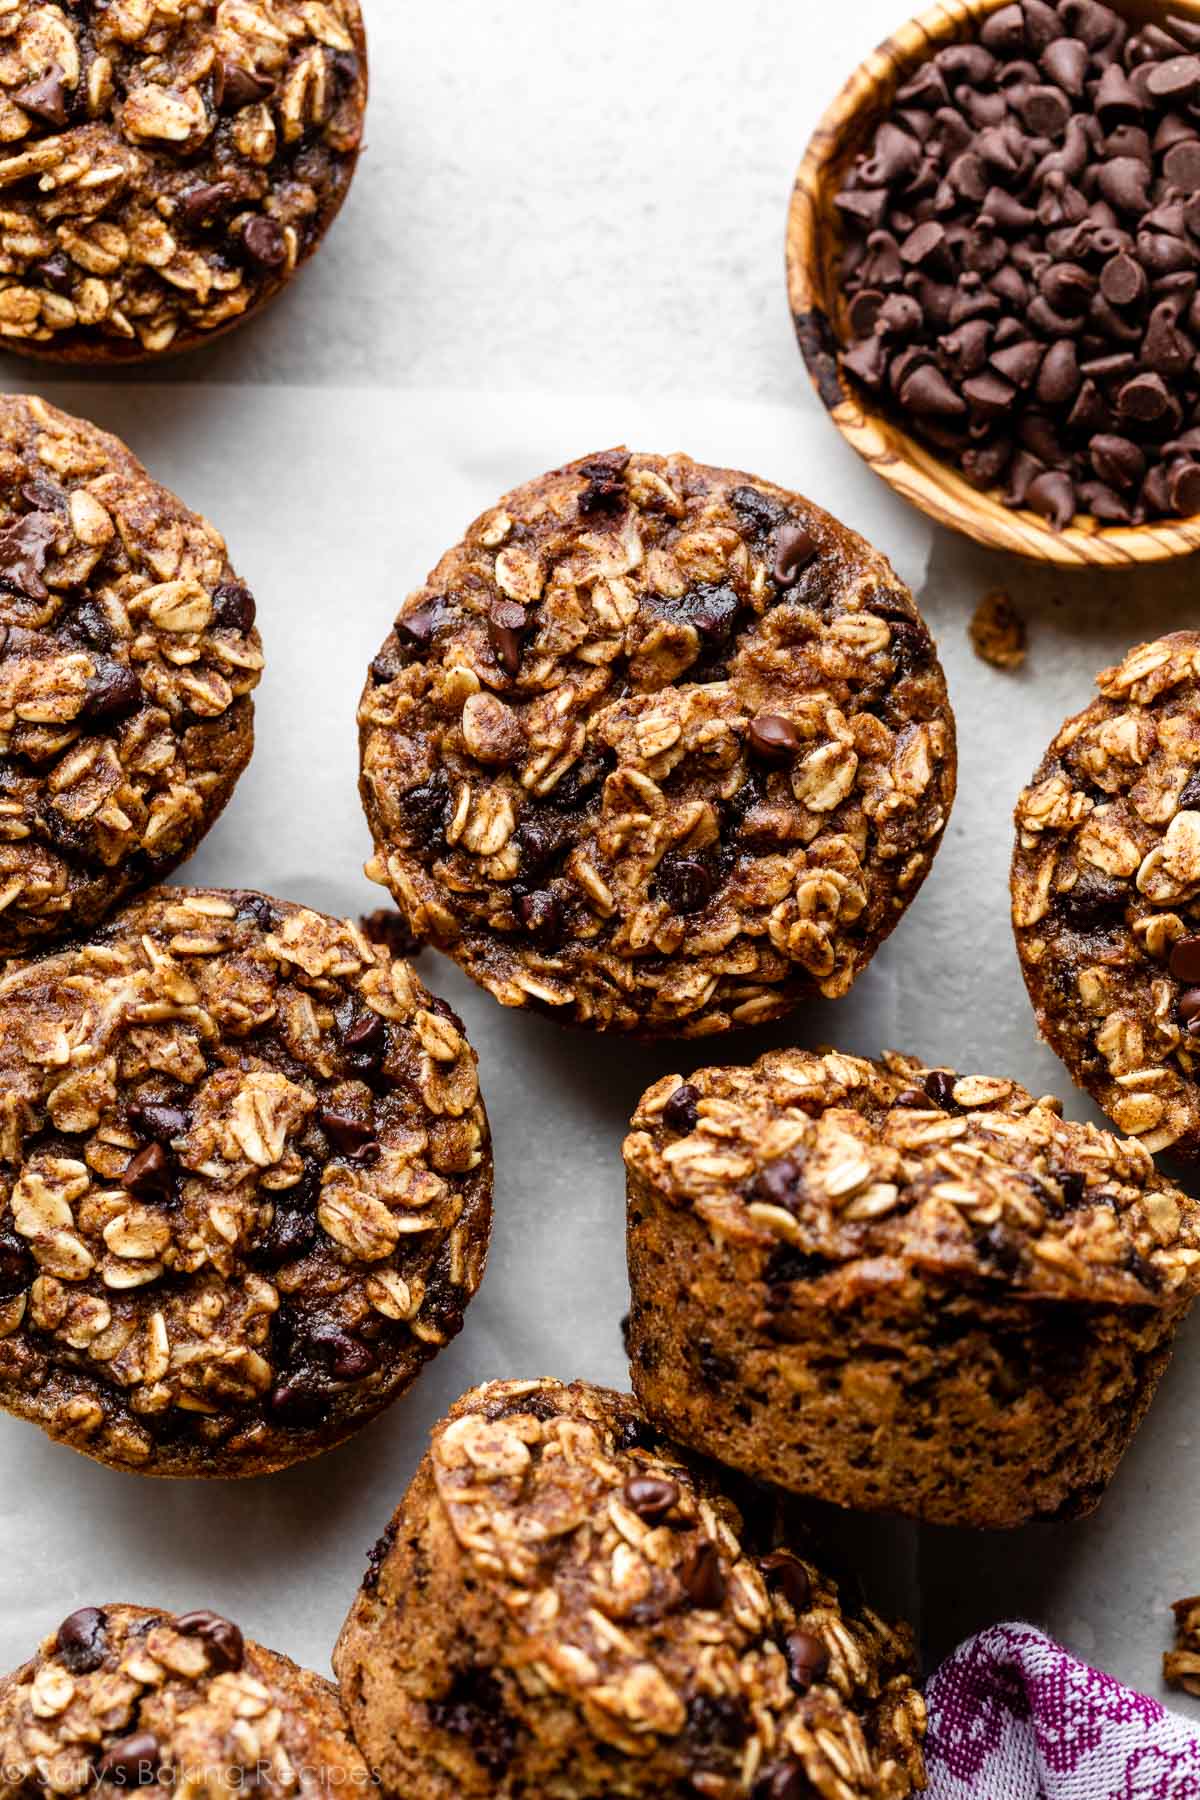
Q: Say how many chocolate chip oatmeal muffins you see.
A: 8